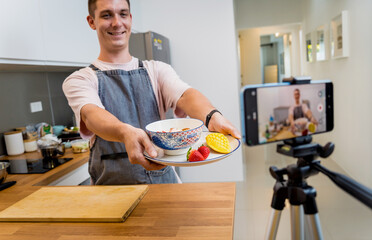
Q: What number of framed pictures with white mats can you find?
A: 3